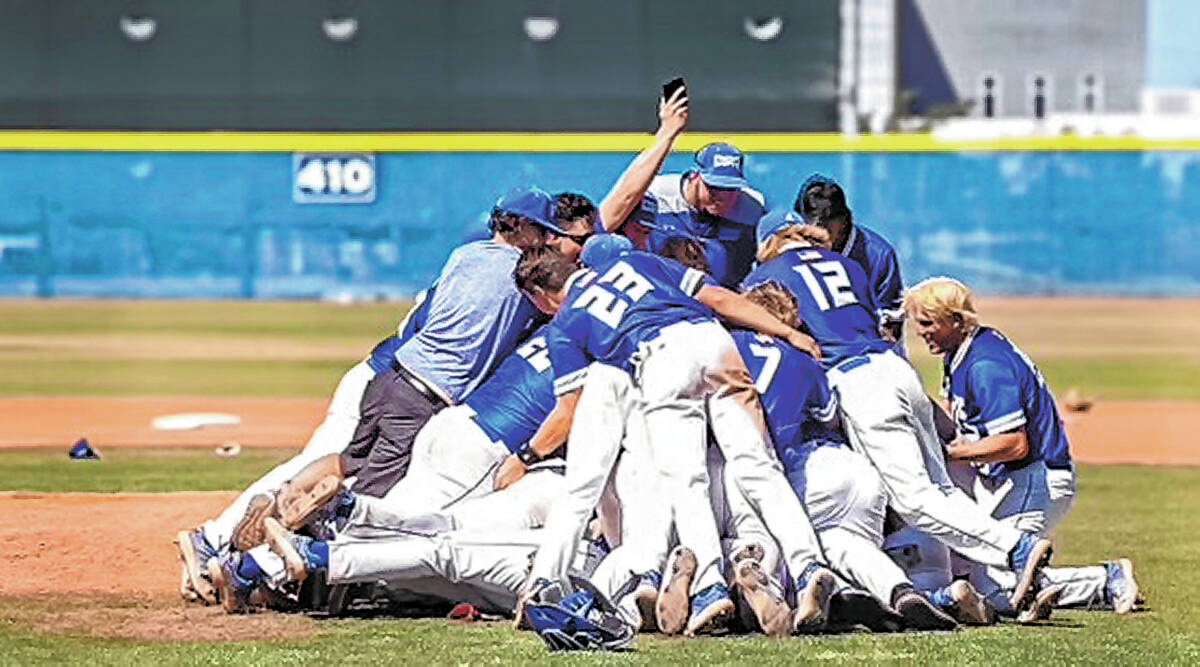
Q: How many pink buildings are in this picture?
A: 0